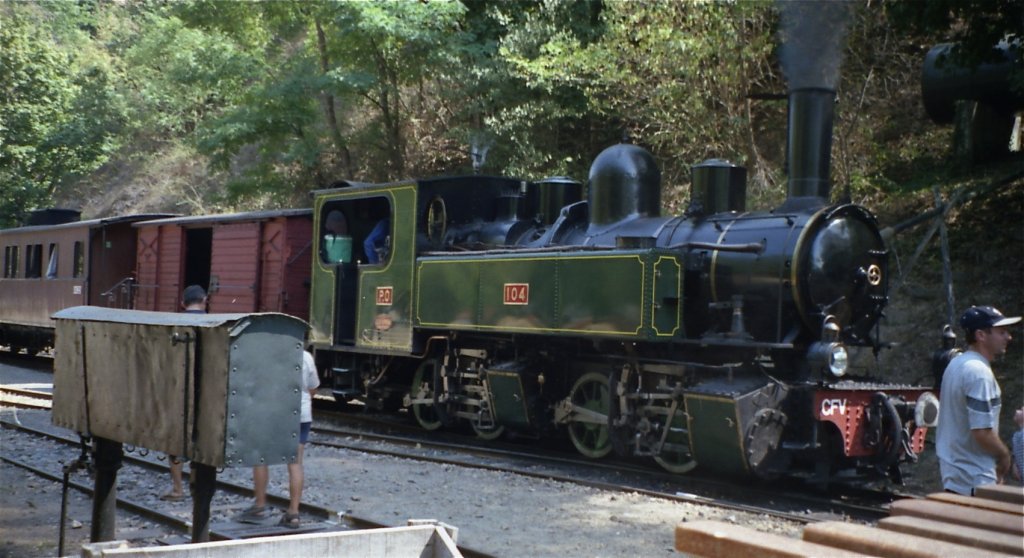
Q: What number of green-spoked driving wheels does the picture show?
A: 4